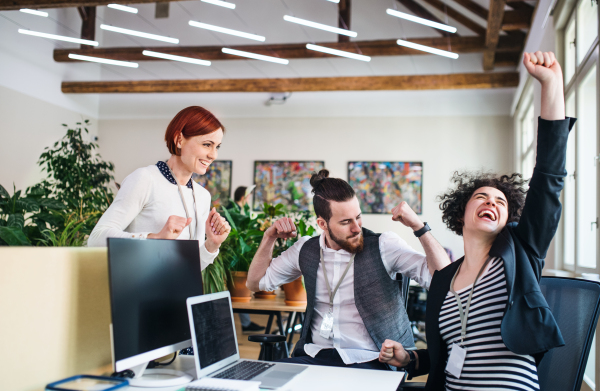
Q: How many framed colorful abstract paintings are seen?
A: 3